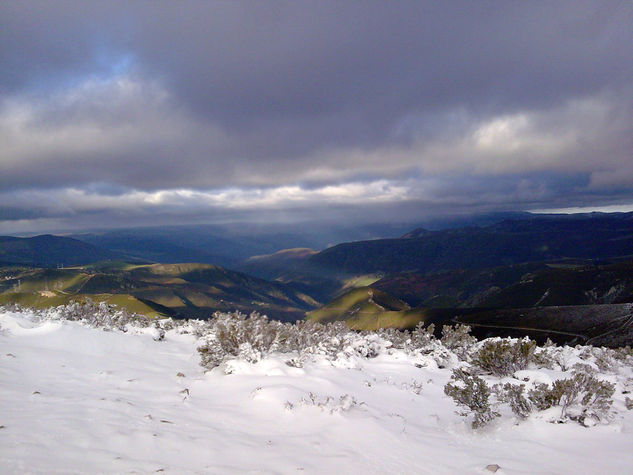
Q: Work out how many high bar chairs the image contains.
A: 0